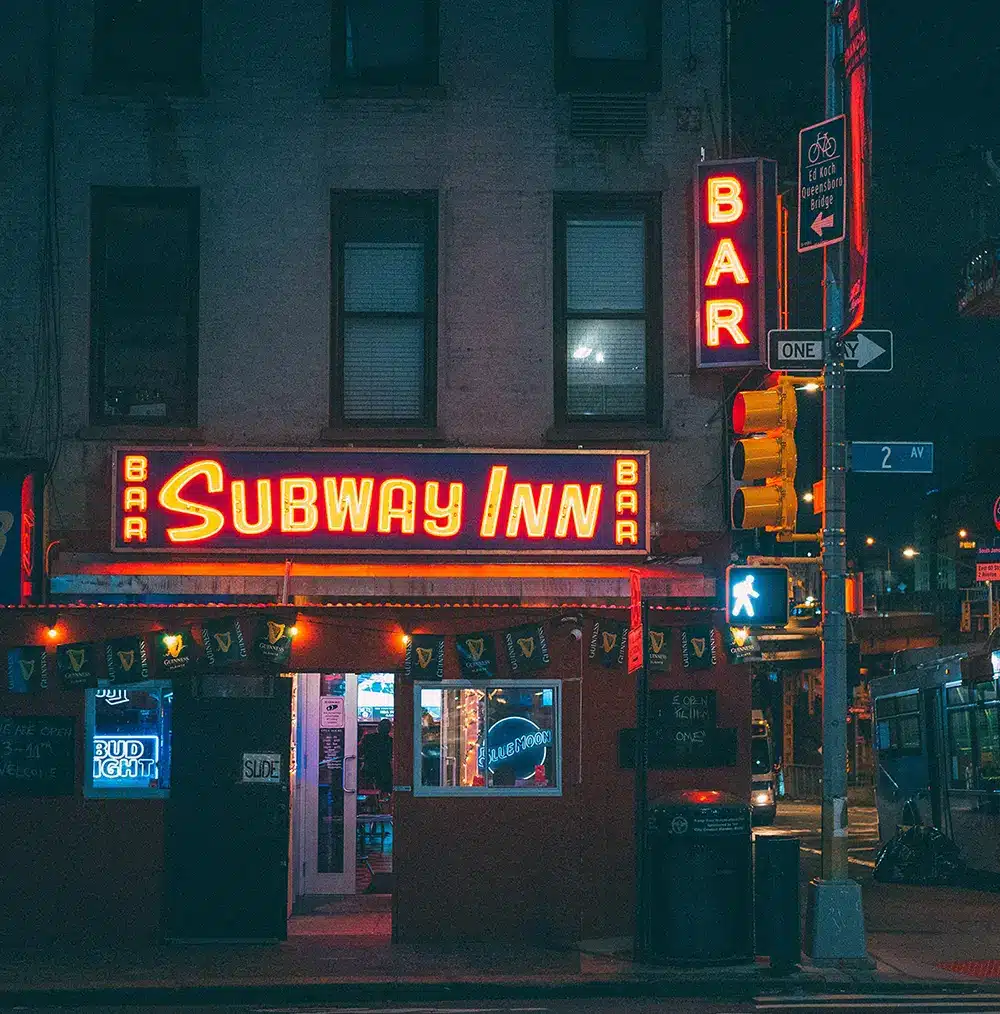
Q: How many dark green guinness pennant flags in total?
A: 13